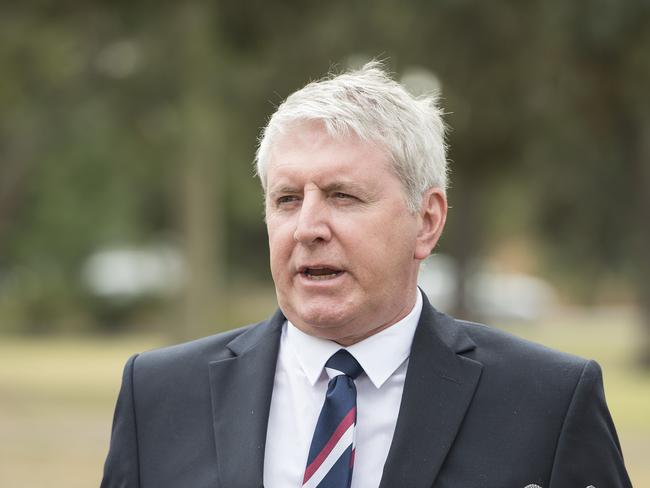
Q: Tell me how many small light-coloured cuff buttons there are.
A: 0